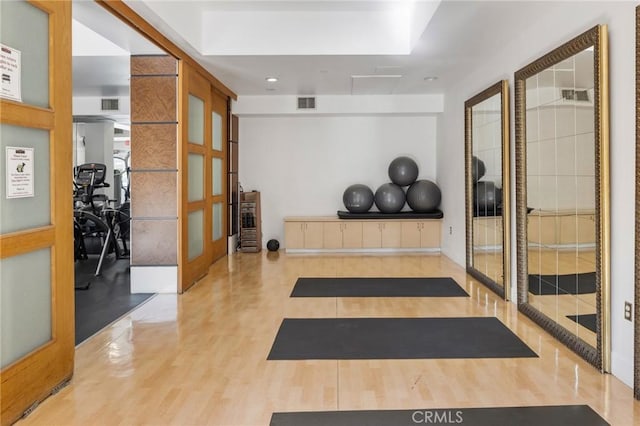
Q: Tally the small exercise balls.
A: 1